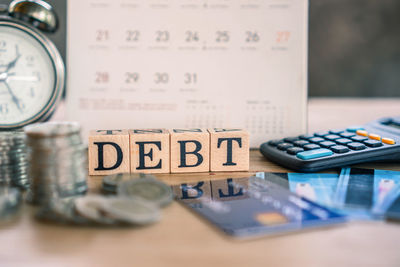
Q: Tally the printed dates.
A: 11